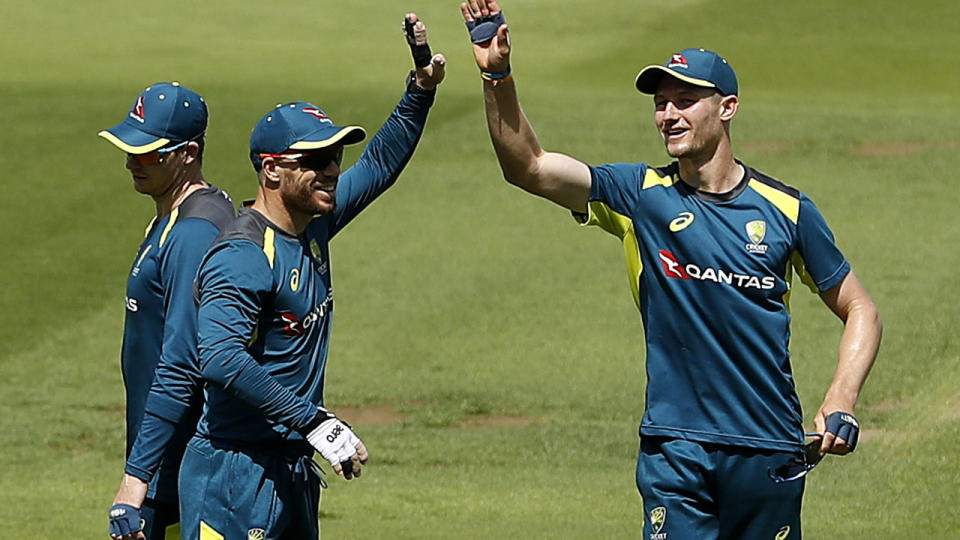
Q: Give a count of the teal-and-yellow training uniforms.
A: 3